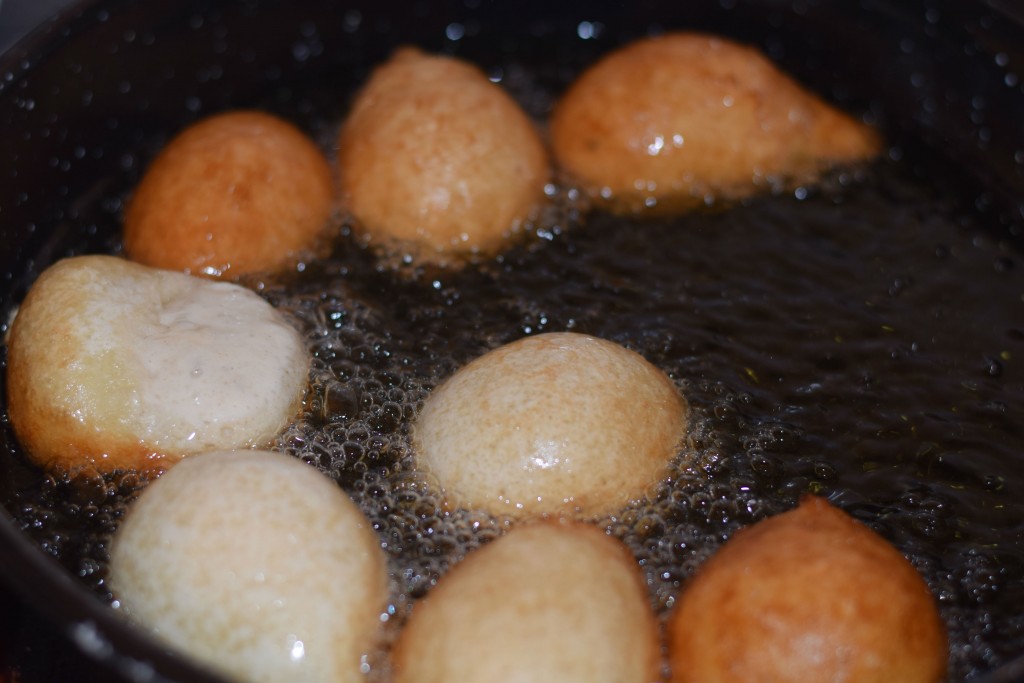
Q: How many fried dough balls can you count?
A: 8